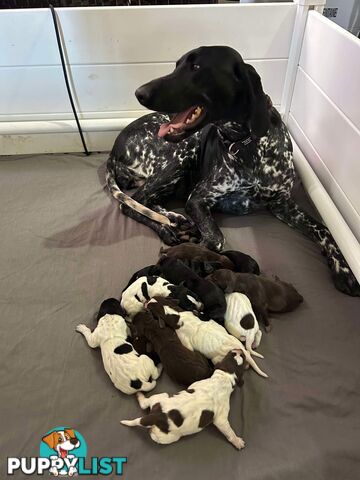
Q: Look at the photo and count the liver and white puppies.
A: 3